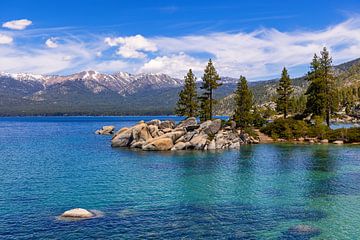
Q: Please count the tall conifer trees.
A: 6